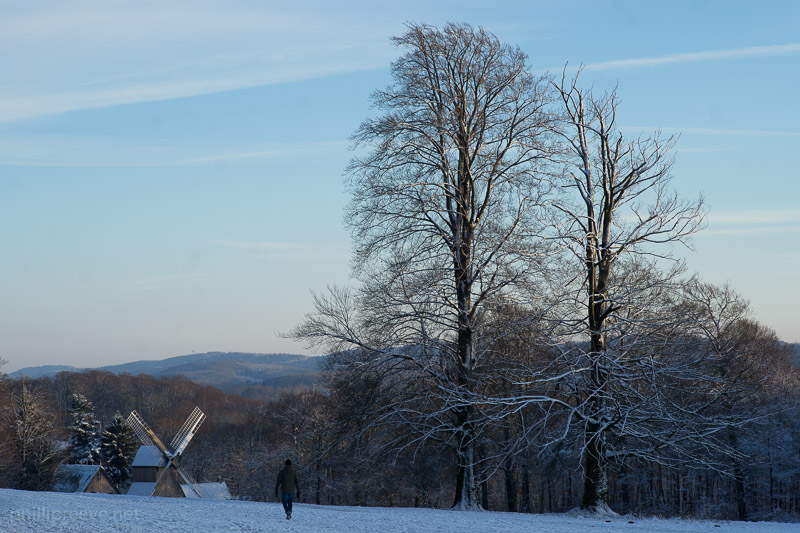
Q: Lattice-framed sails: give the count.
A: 4